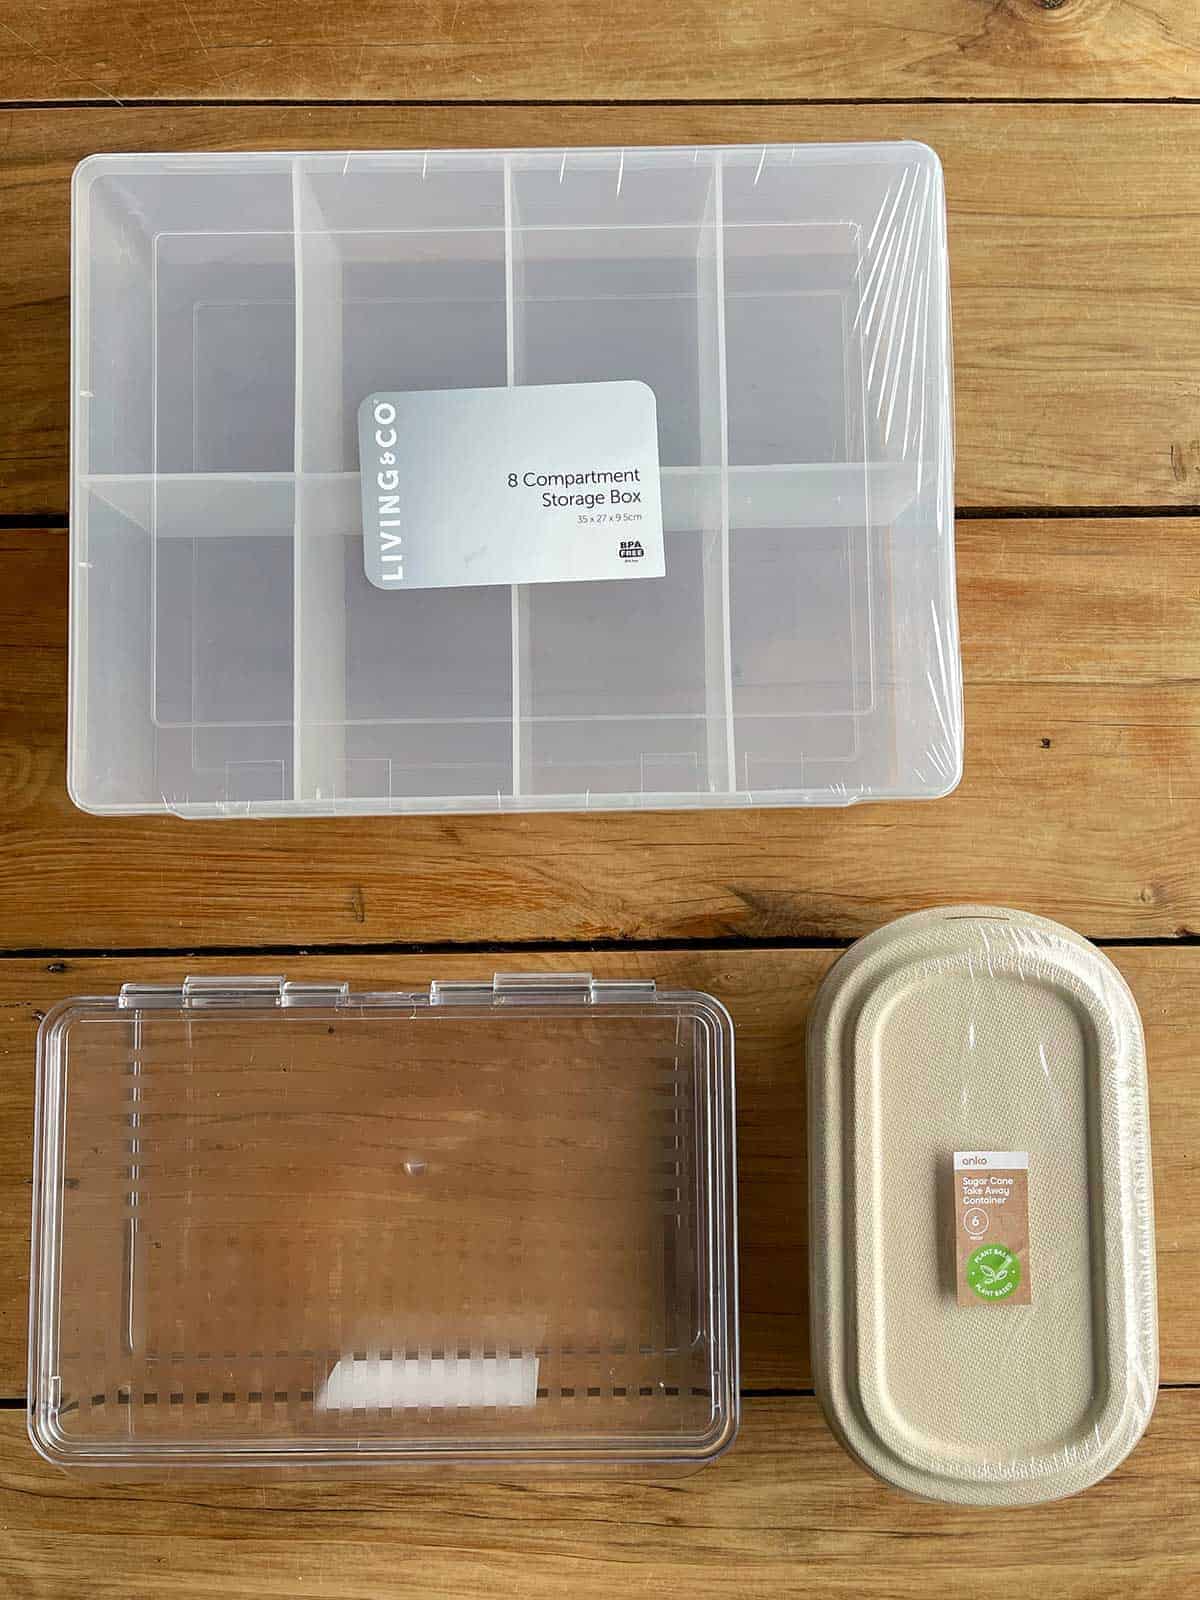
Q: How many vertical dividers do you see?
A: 3